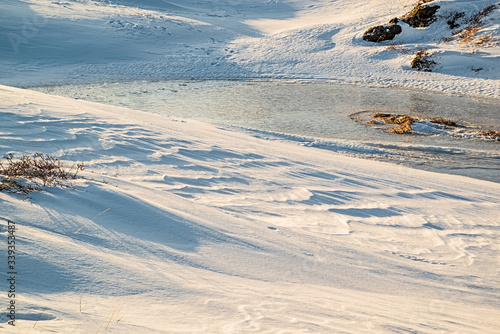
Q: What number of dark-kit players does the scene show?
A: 0